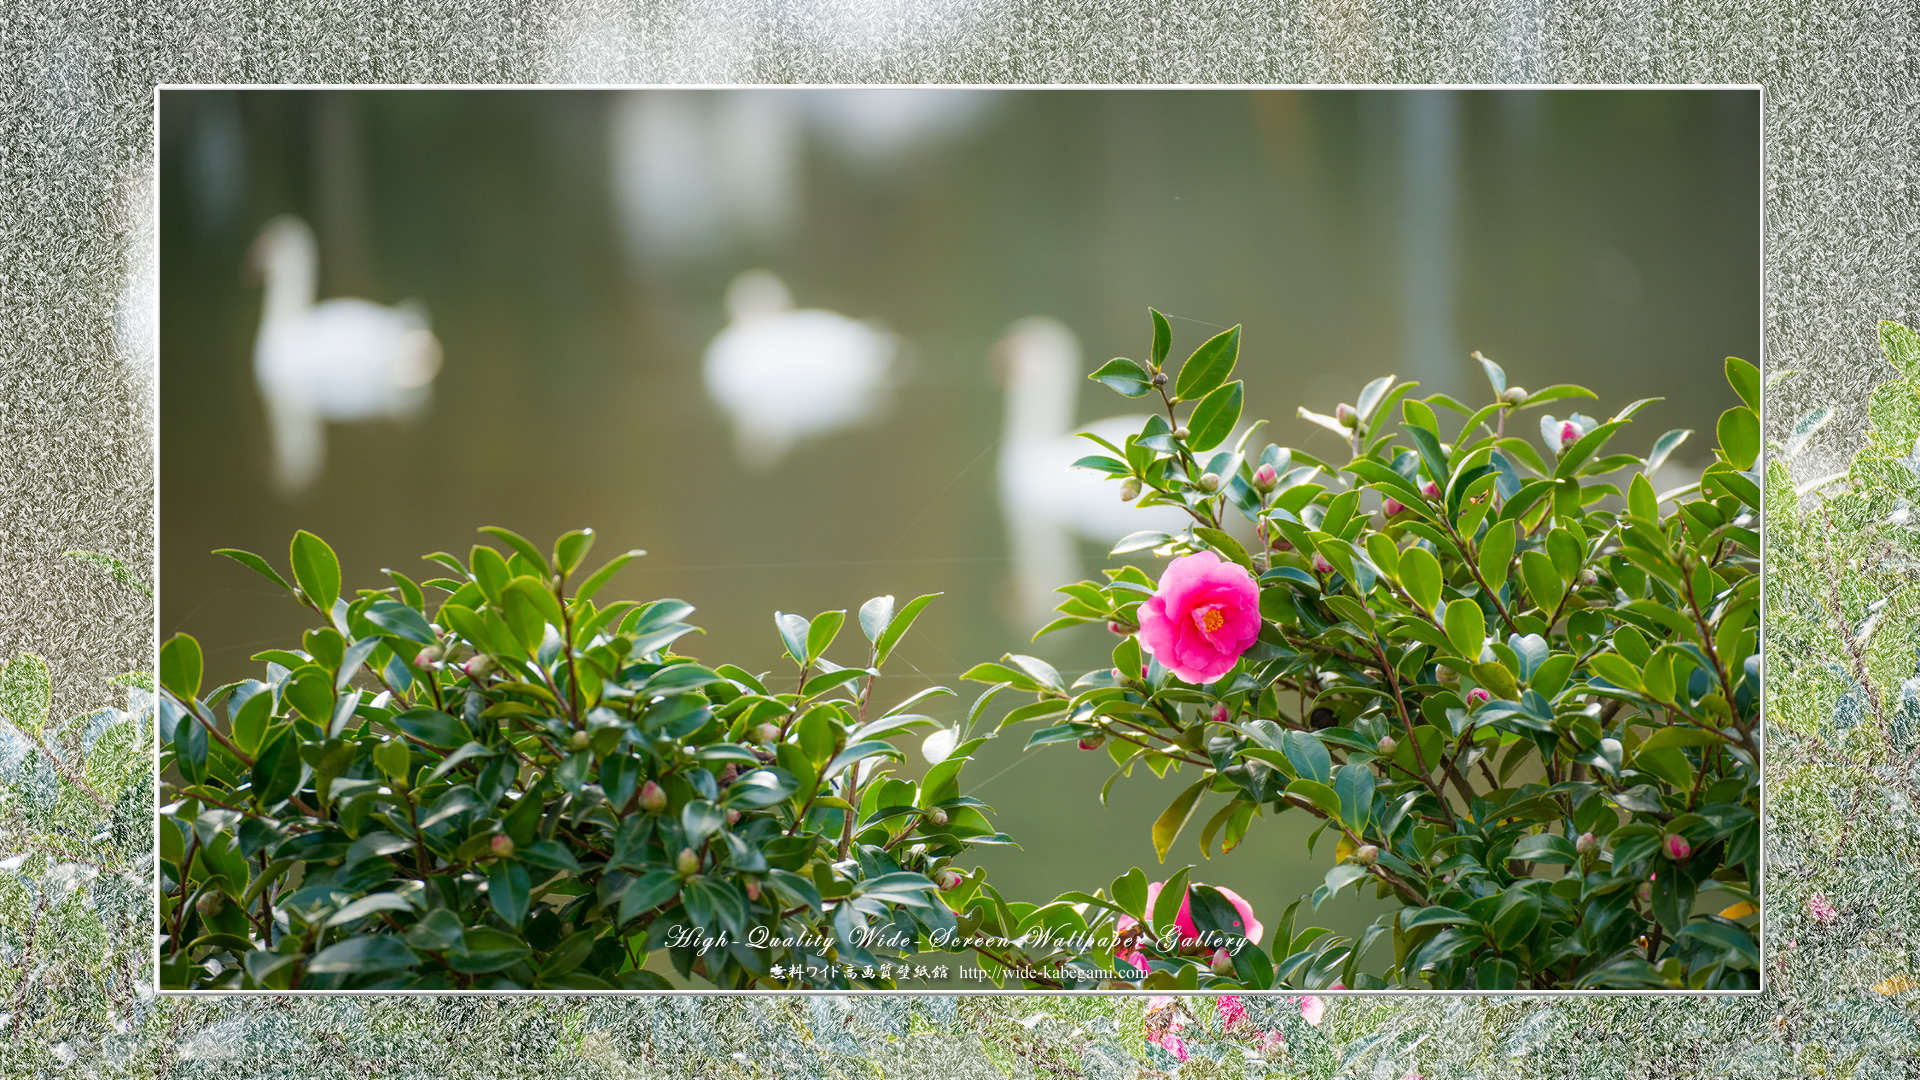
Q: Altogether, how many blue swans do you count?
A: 0